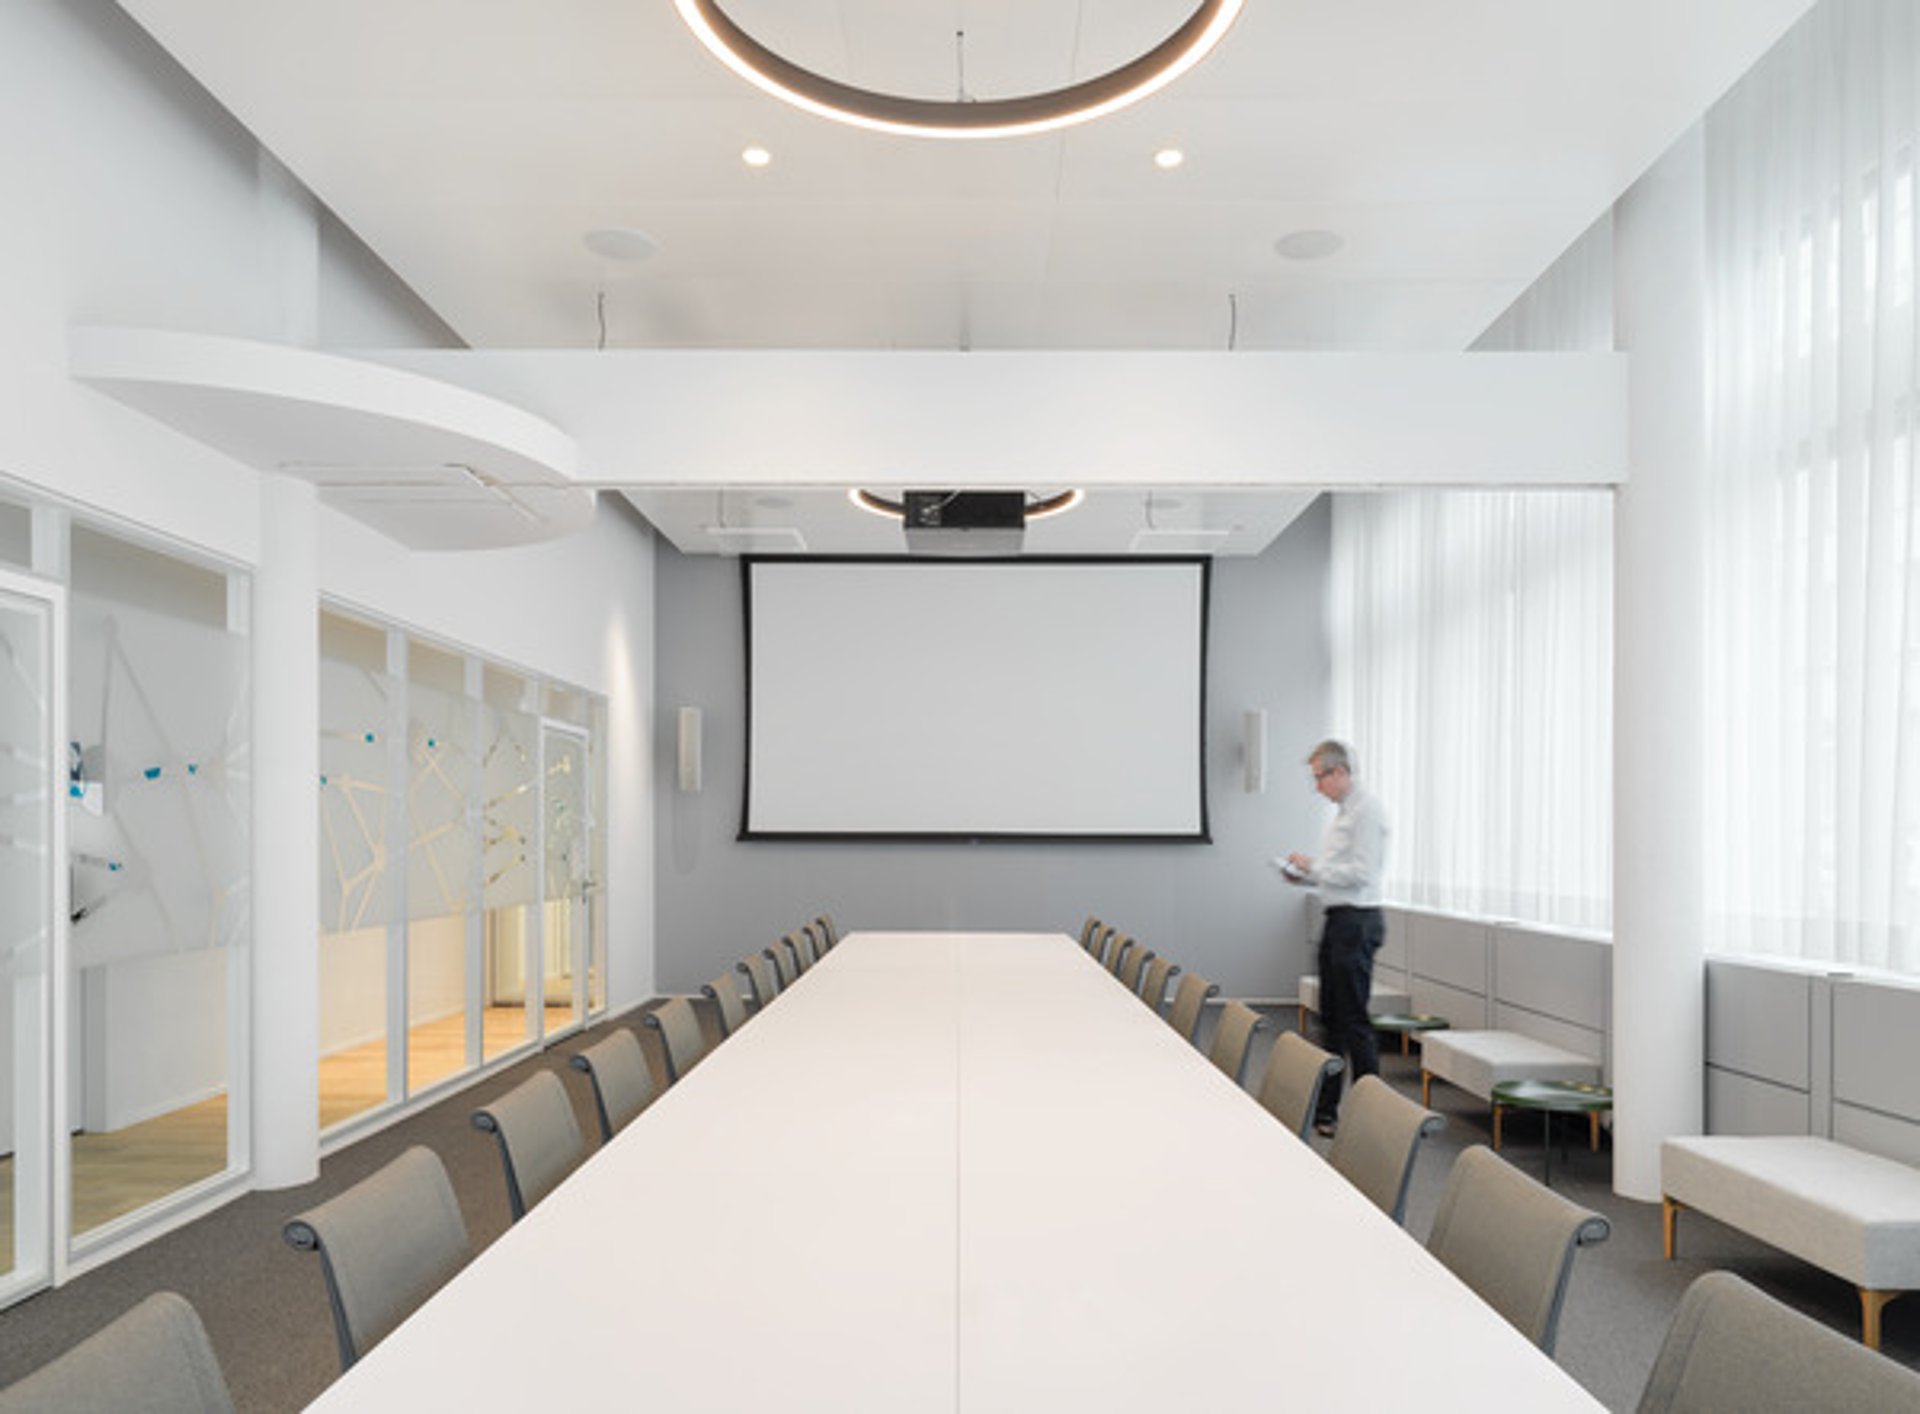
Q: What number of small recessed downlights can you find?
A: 2